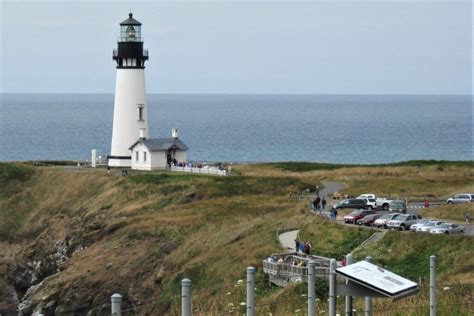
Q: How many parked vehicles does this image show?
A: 12